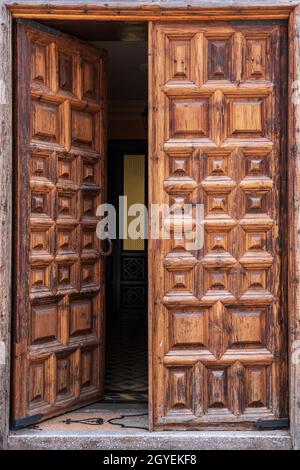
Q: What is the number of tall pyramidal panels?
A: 12